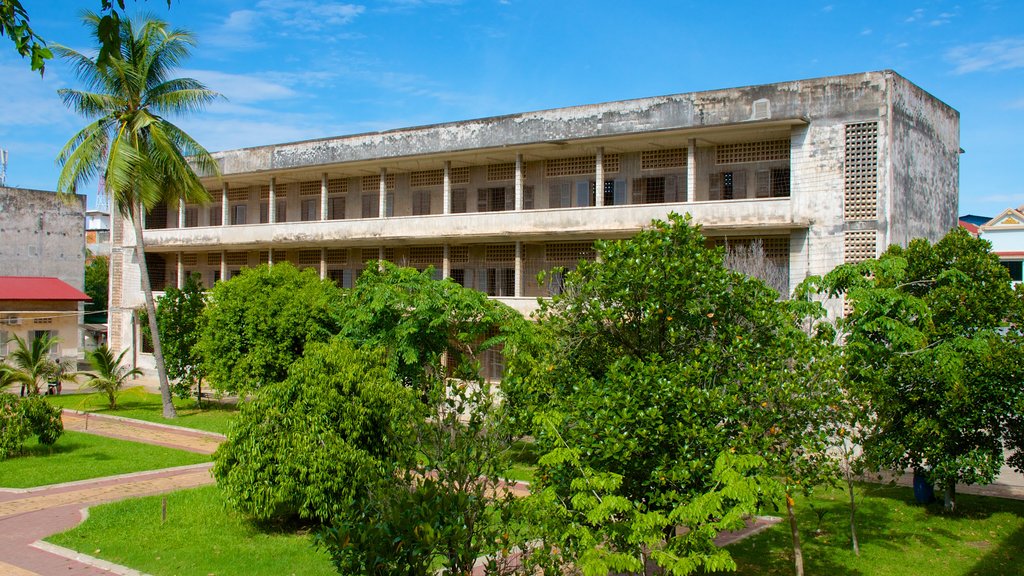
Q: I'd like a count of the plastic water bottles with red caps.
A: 0